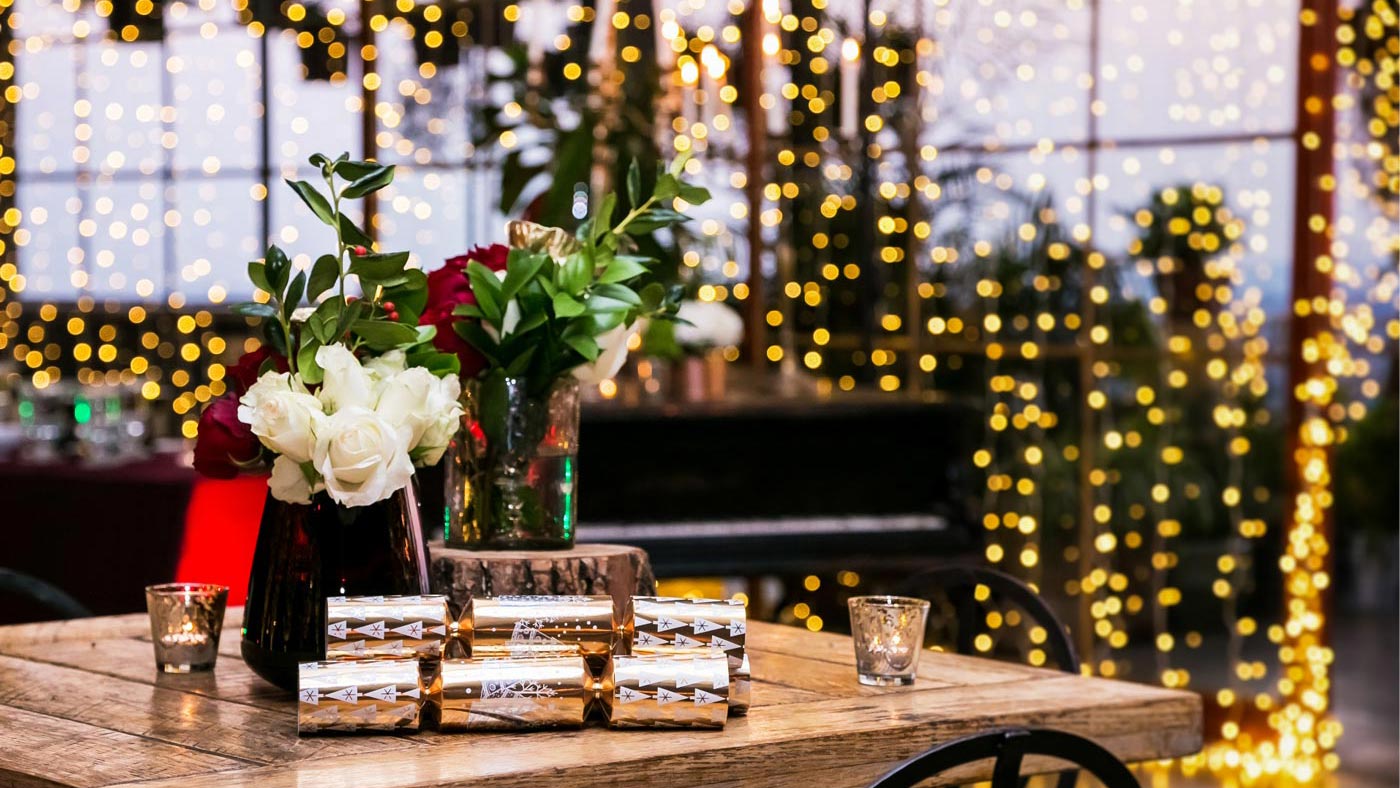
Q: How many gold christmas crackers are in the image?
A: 3